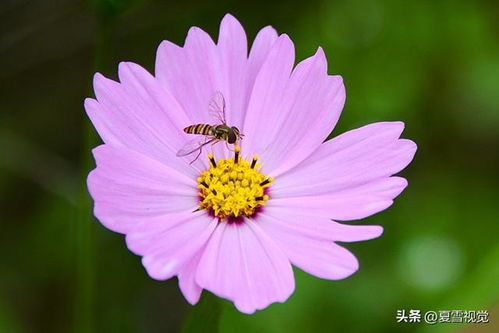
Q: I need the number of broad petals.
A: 8